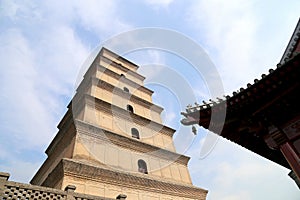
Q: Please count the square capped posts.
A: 3